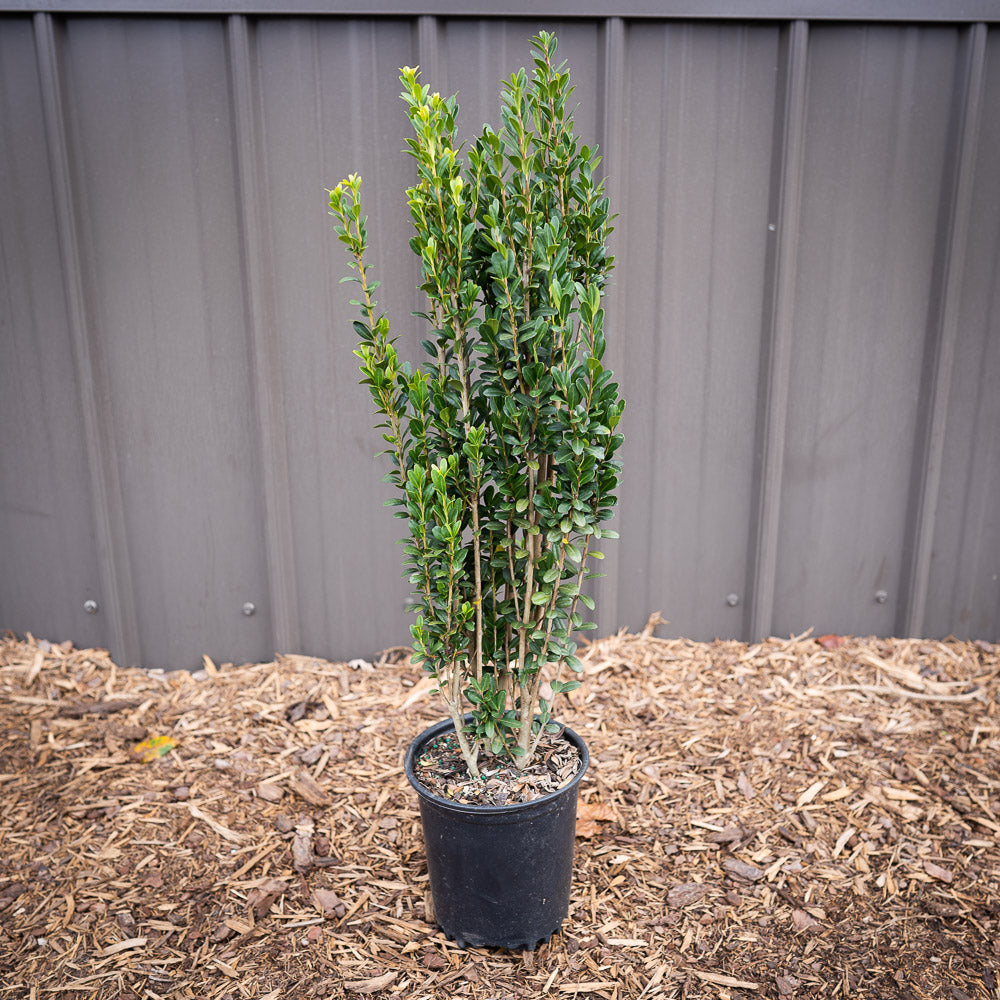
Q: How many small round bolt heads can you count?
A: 4